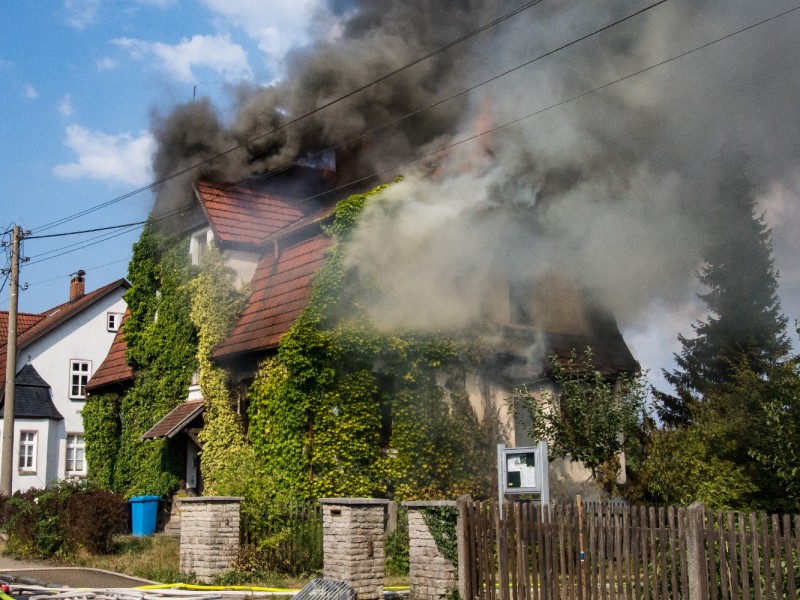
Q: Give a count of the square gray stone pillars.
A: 3